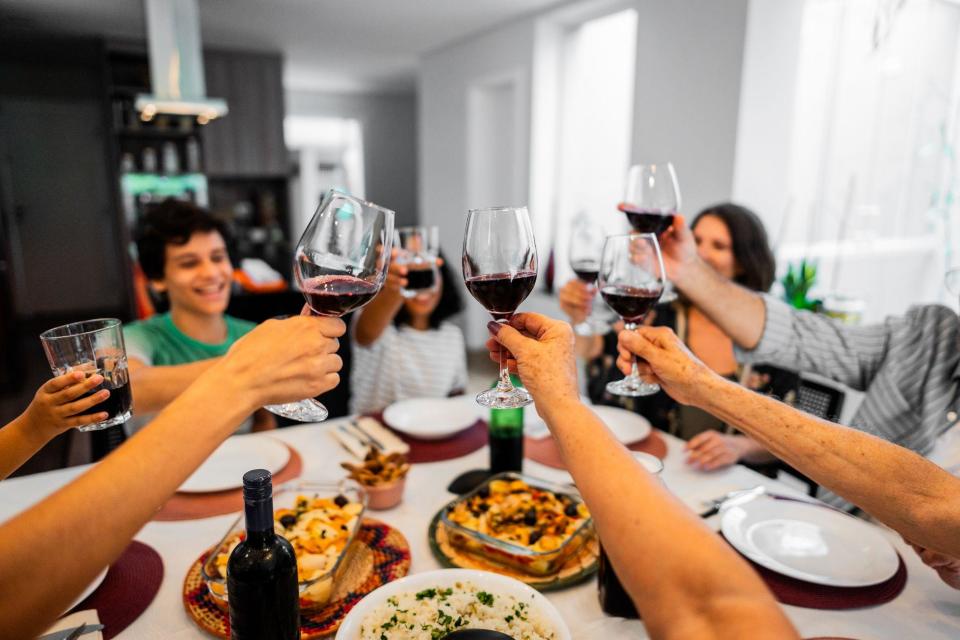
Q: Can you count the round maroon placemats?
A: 3